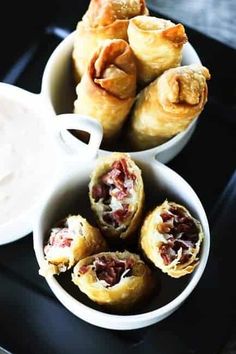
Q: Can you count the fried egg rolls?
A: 8